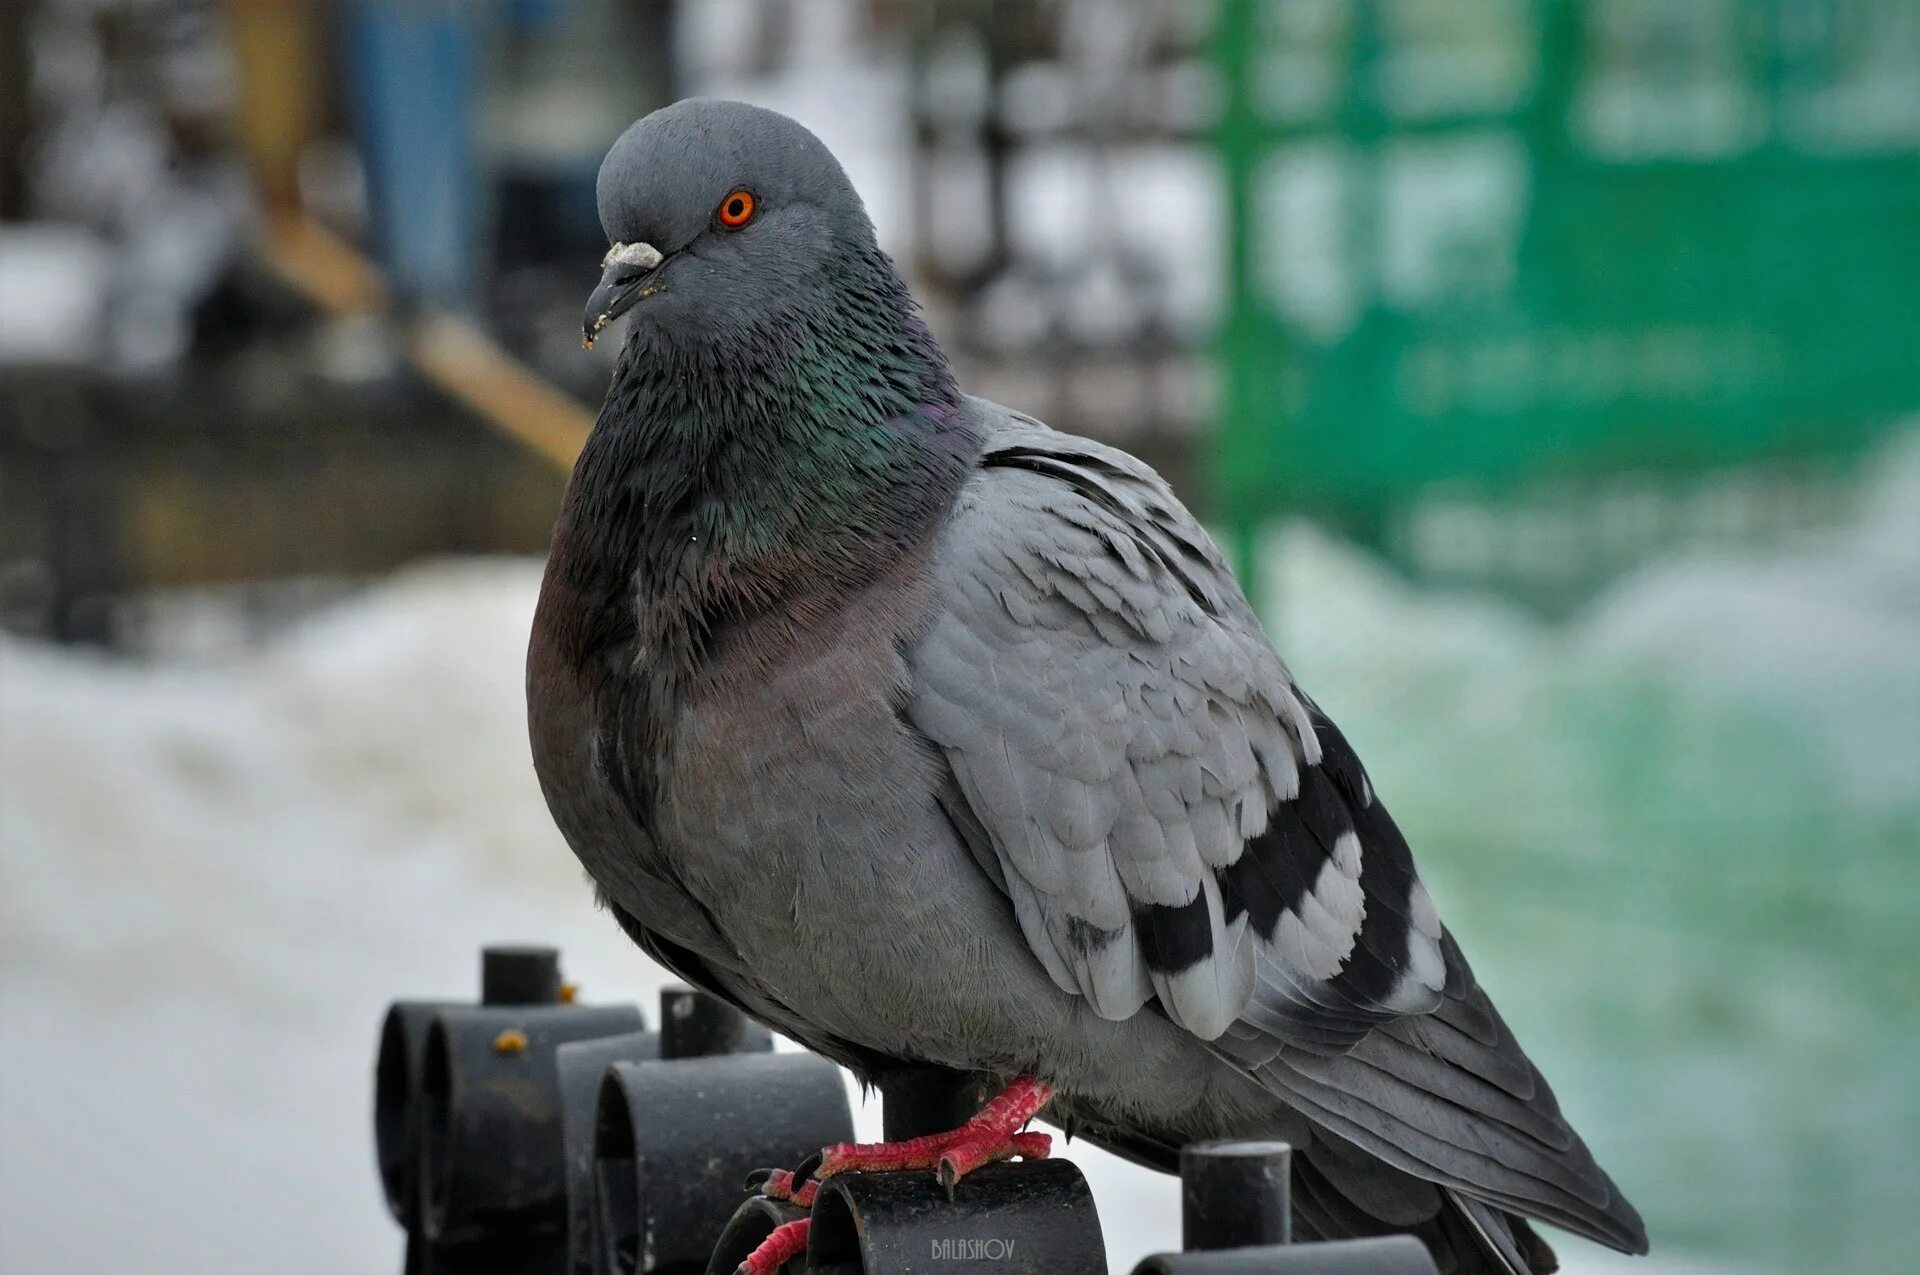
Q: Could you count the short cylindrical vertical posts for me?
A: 4